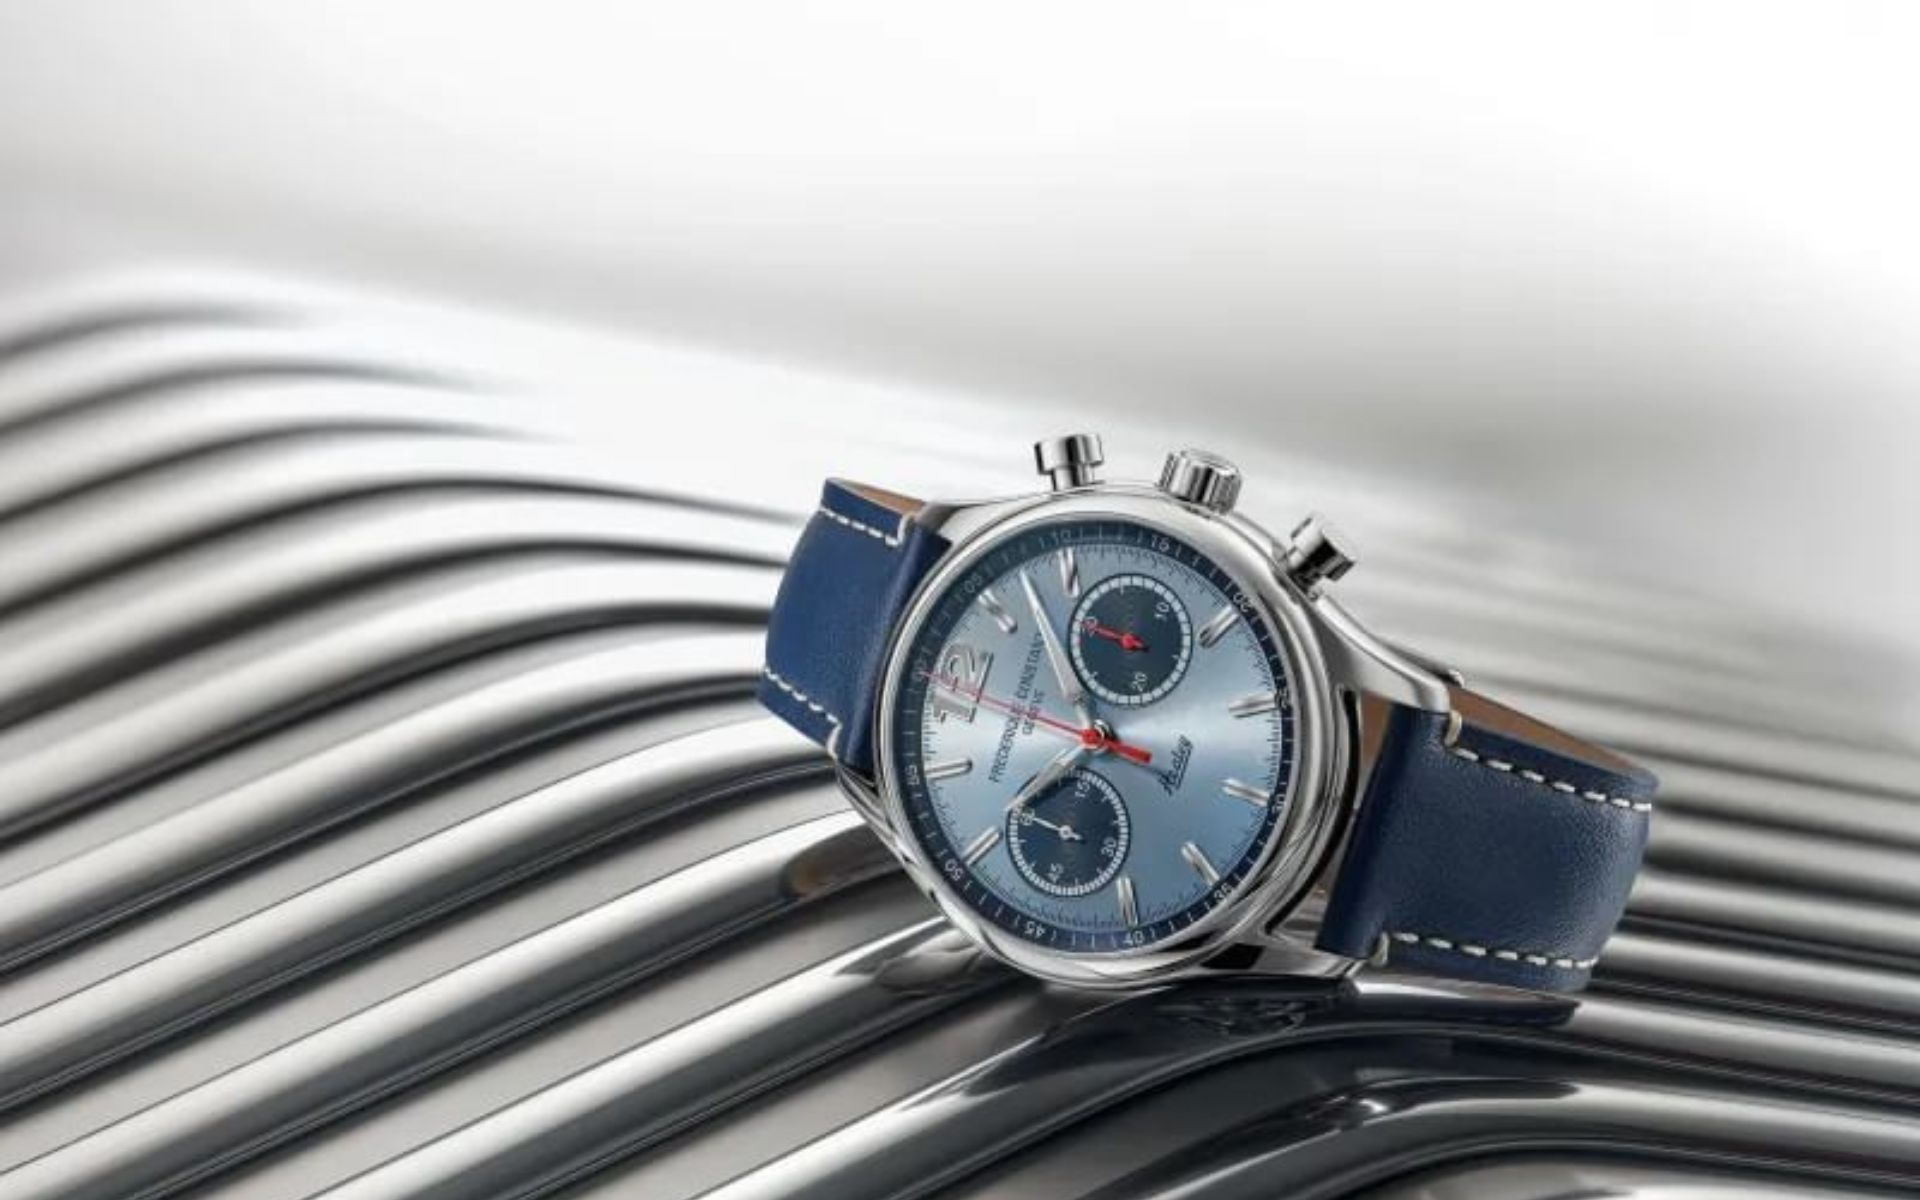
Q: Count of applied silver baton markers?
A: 9